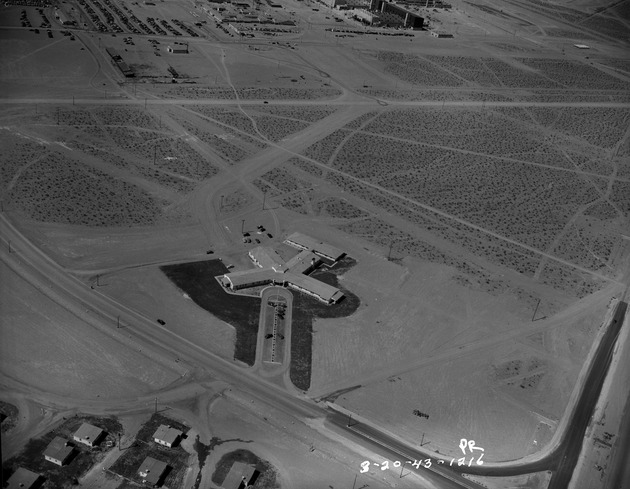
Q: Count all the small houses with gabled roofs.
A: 6